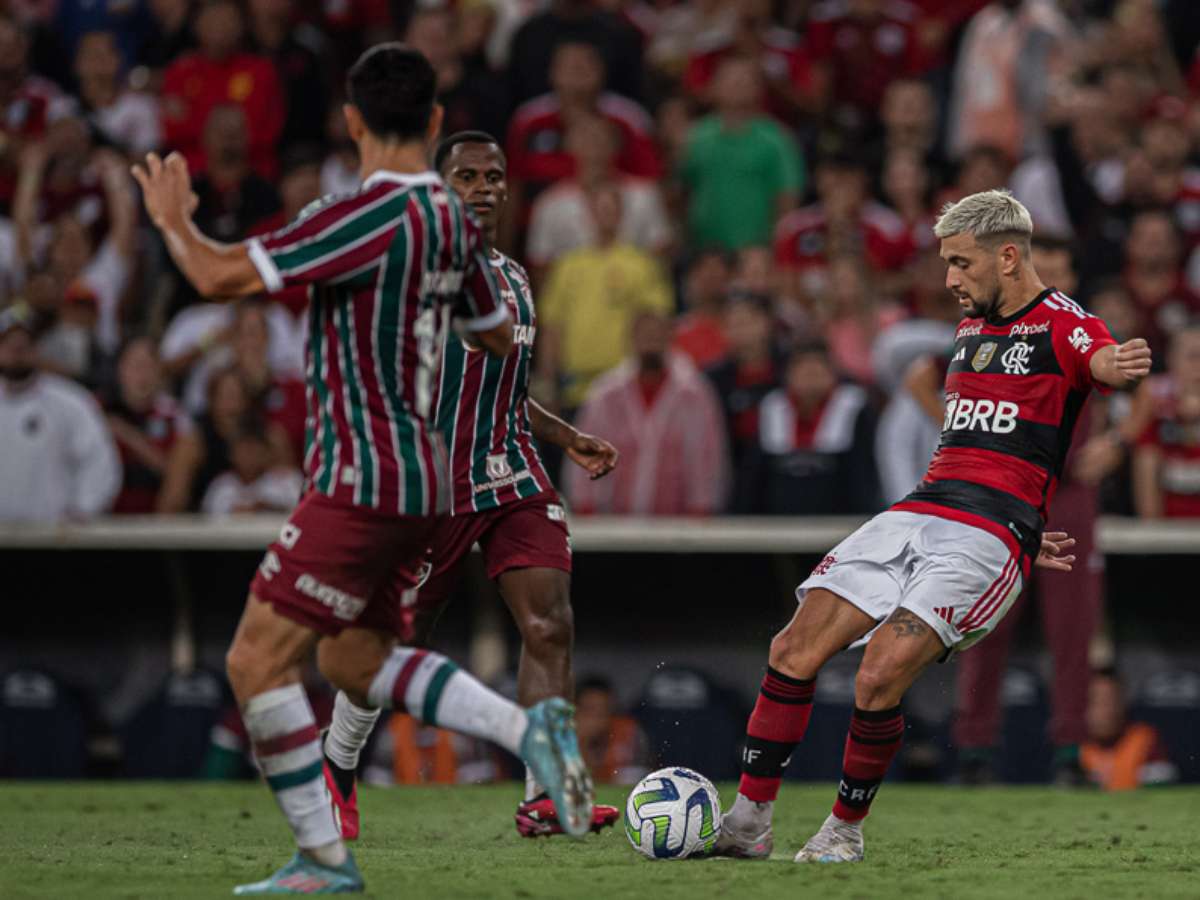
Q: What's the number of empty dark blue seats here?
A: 6